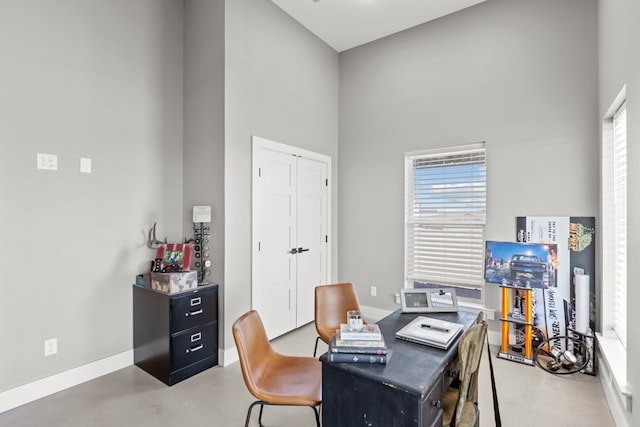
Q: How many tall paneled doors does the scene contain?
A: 2